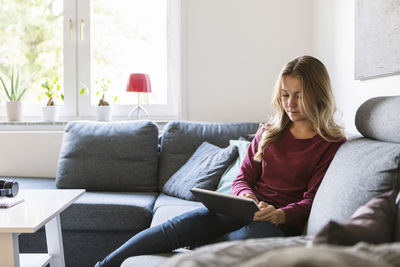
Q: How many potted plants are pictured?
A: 3